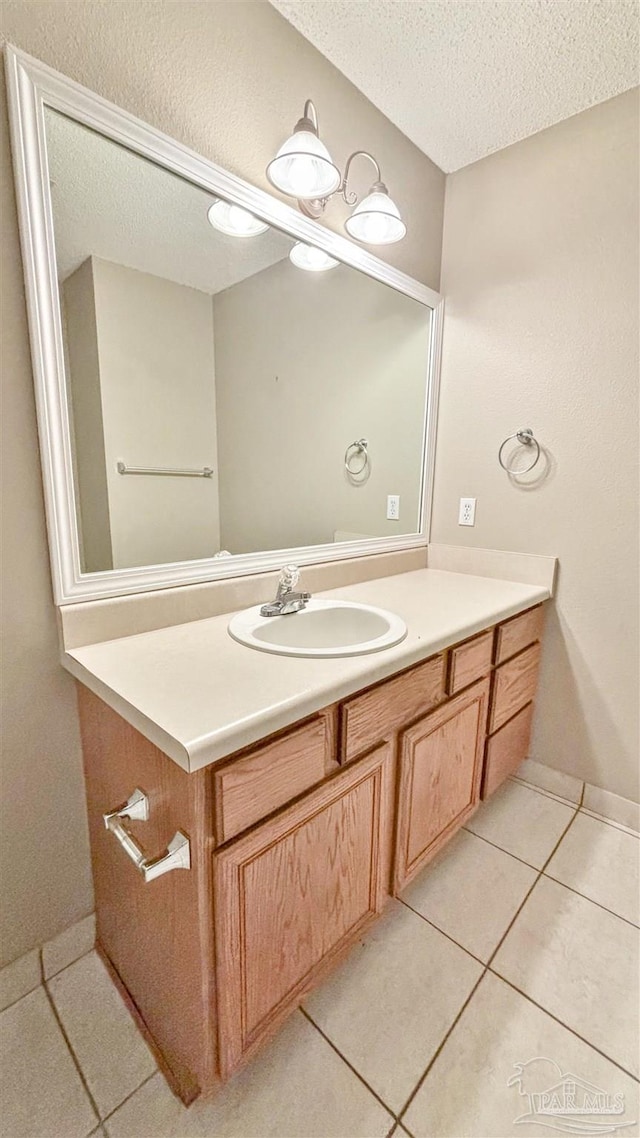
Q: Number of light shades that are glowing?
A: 2